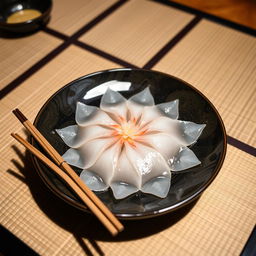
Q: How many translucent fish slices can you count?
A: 11